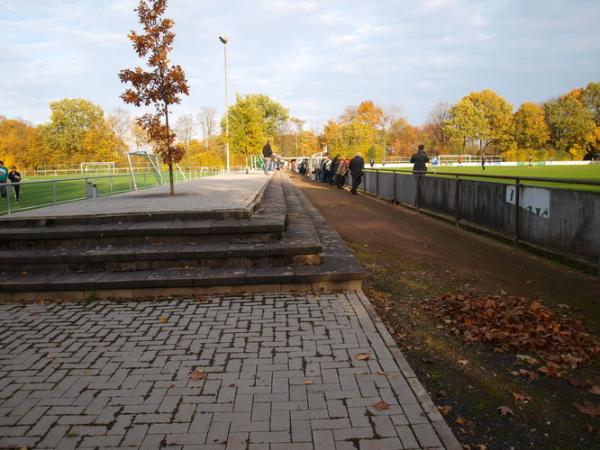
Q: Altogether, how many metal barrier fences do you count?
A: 2